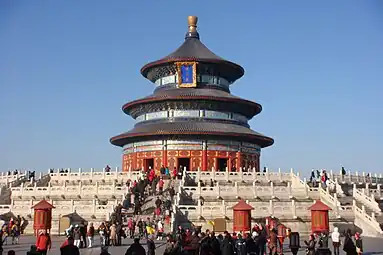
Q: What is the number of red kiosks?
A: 3